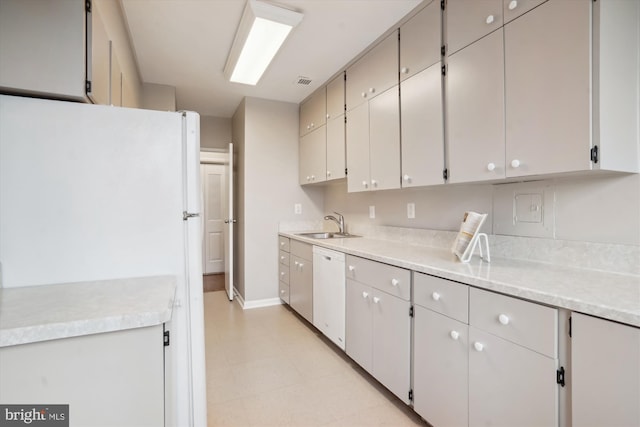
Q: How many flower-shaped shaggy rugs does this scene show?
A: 0